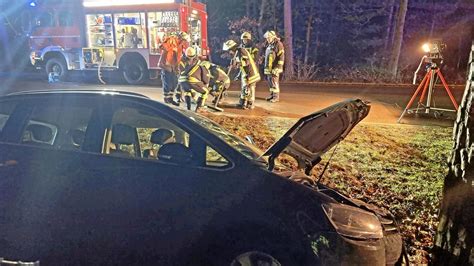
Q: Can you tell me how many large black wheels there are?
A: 2